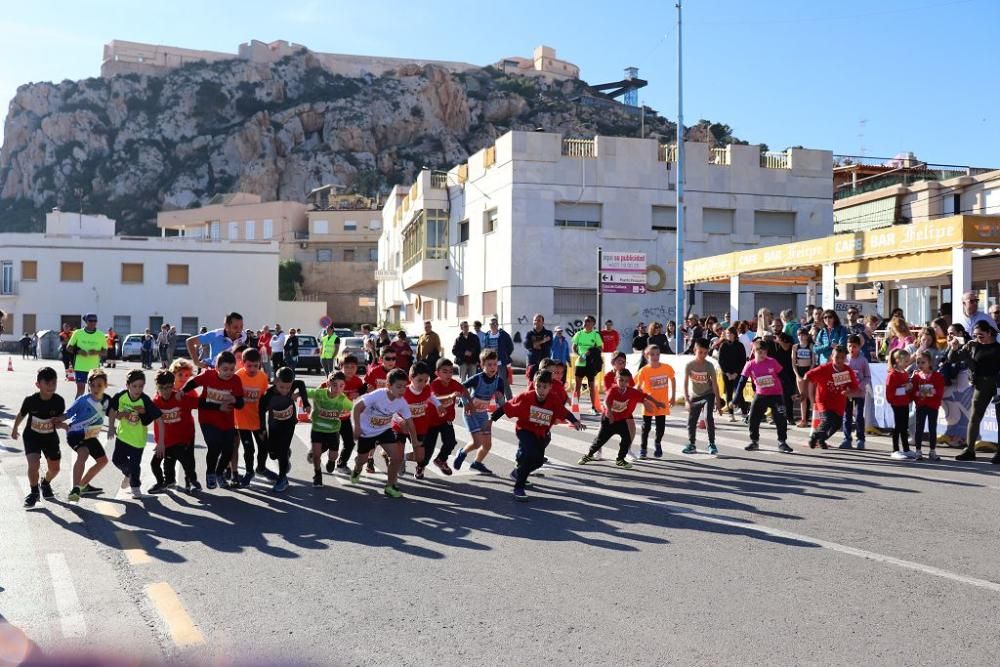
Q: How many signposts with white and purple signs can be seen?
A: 1